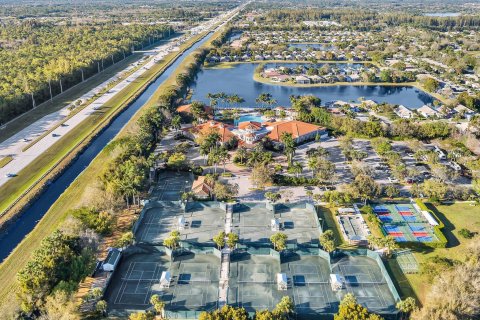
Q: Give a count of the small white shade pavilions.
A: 5